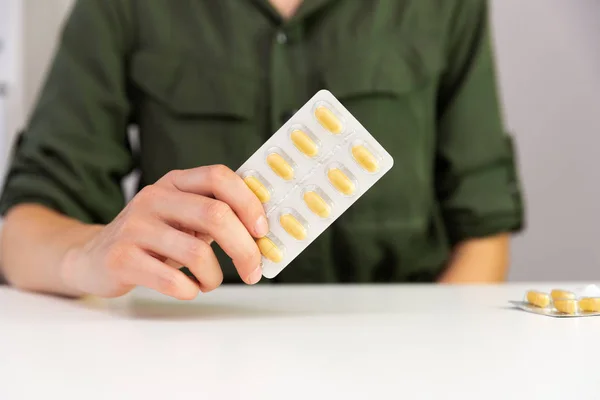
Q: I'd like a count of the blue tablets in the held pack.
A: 0